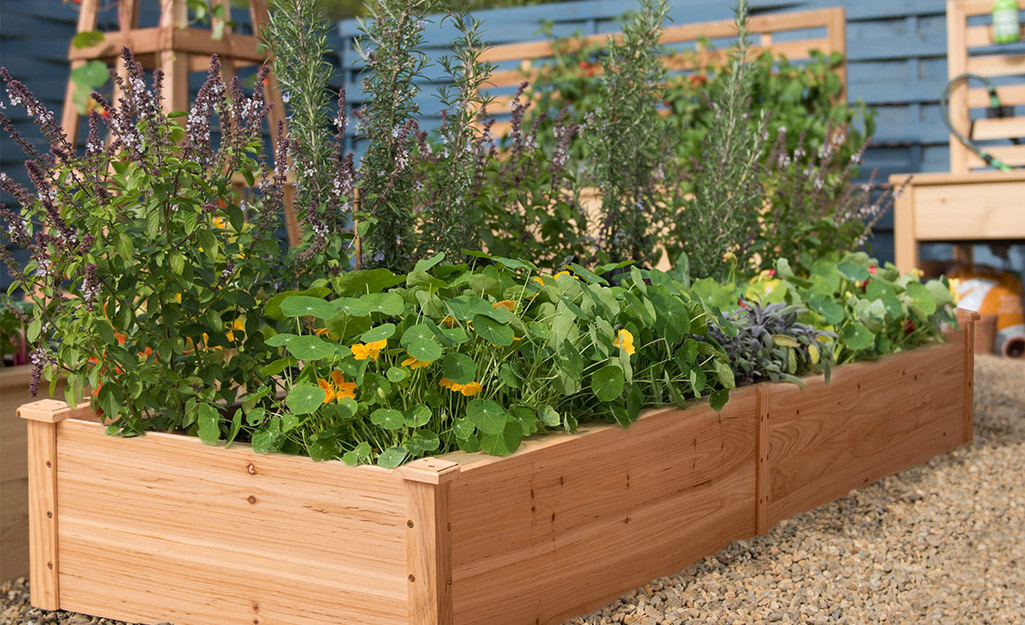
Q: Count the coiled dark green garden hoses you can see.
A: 1